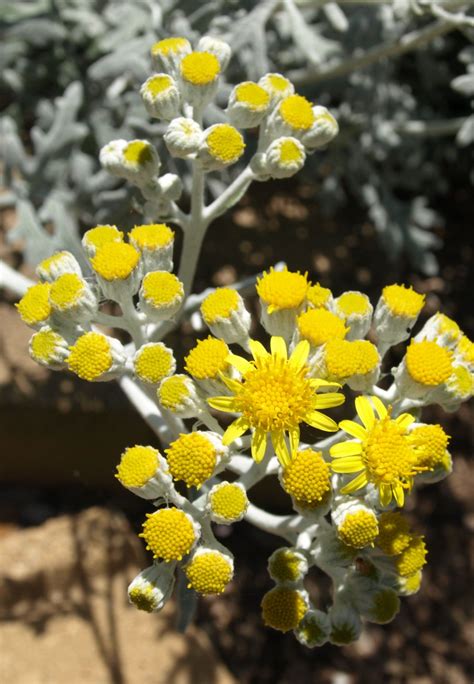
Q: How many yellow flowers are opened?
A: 2